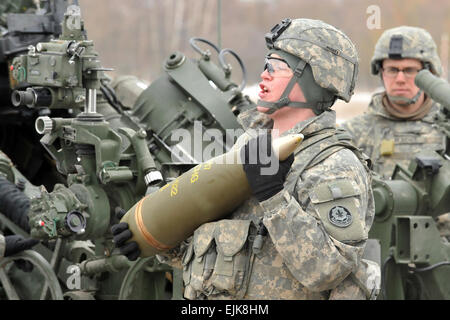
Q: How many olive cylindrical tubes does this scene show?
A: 1